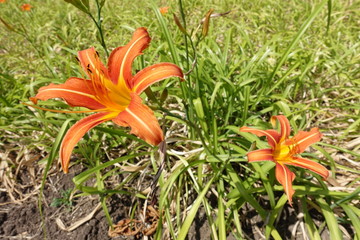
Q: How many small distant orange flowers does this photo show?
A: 3